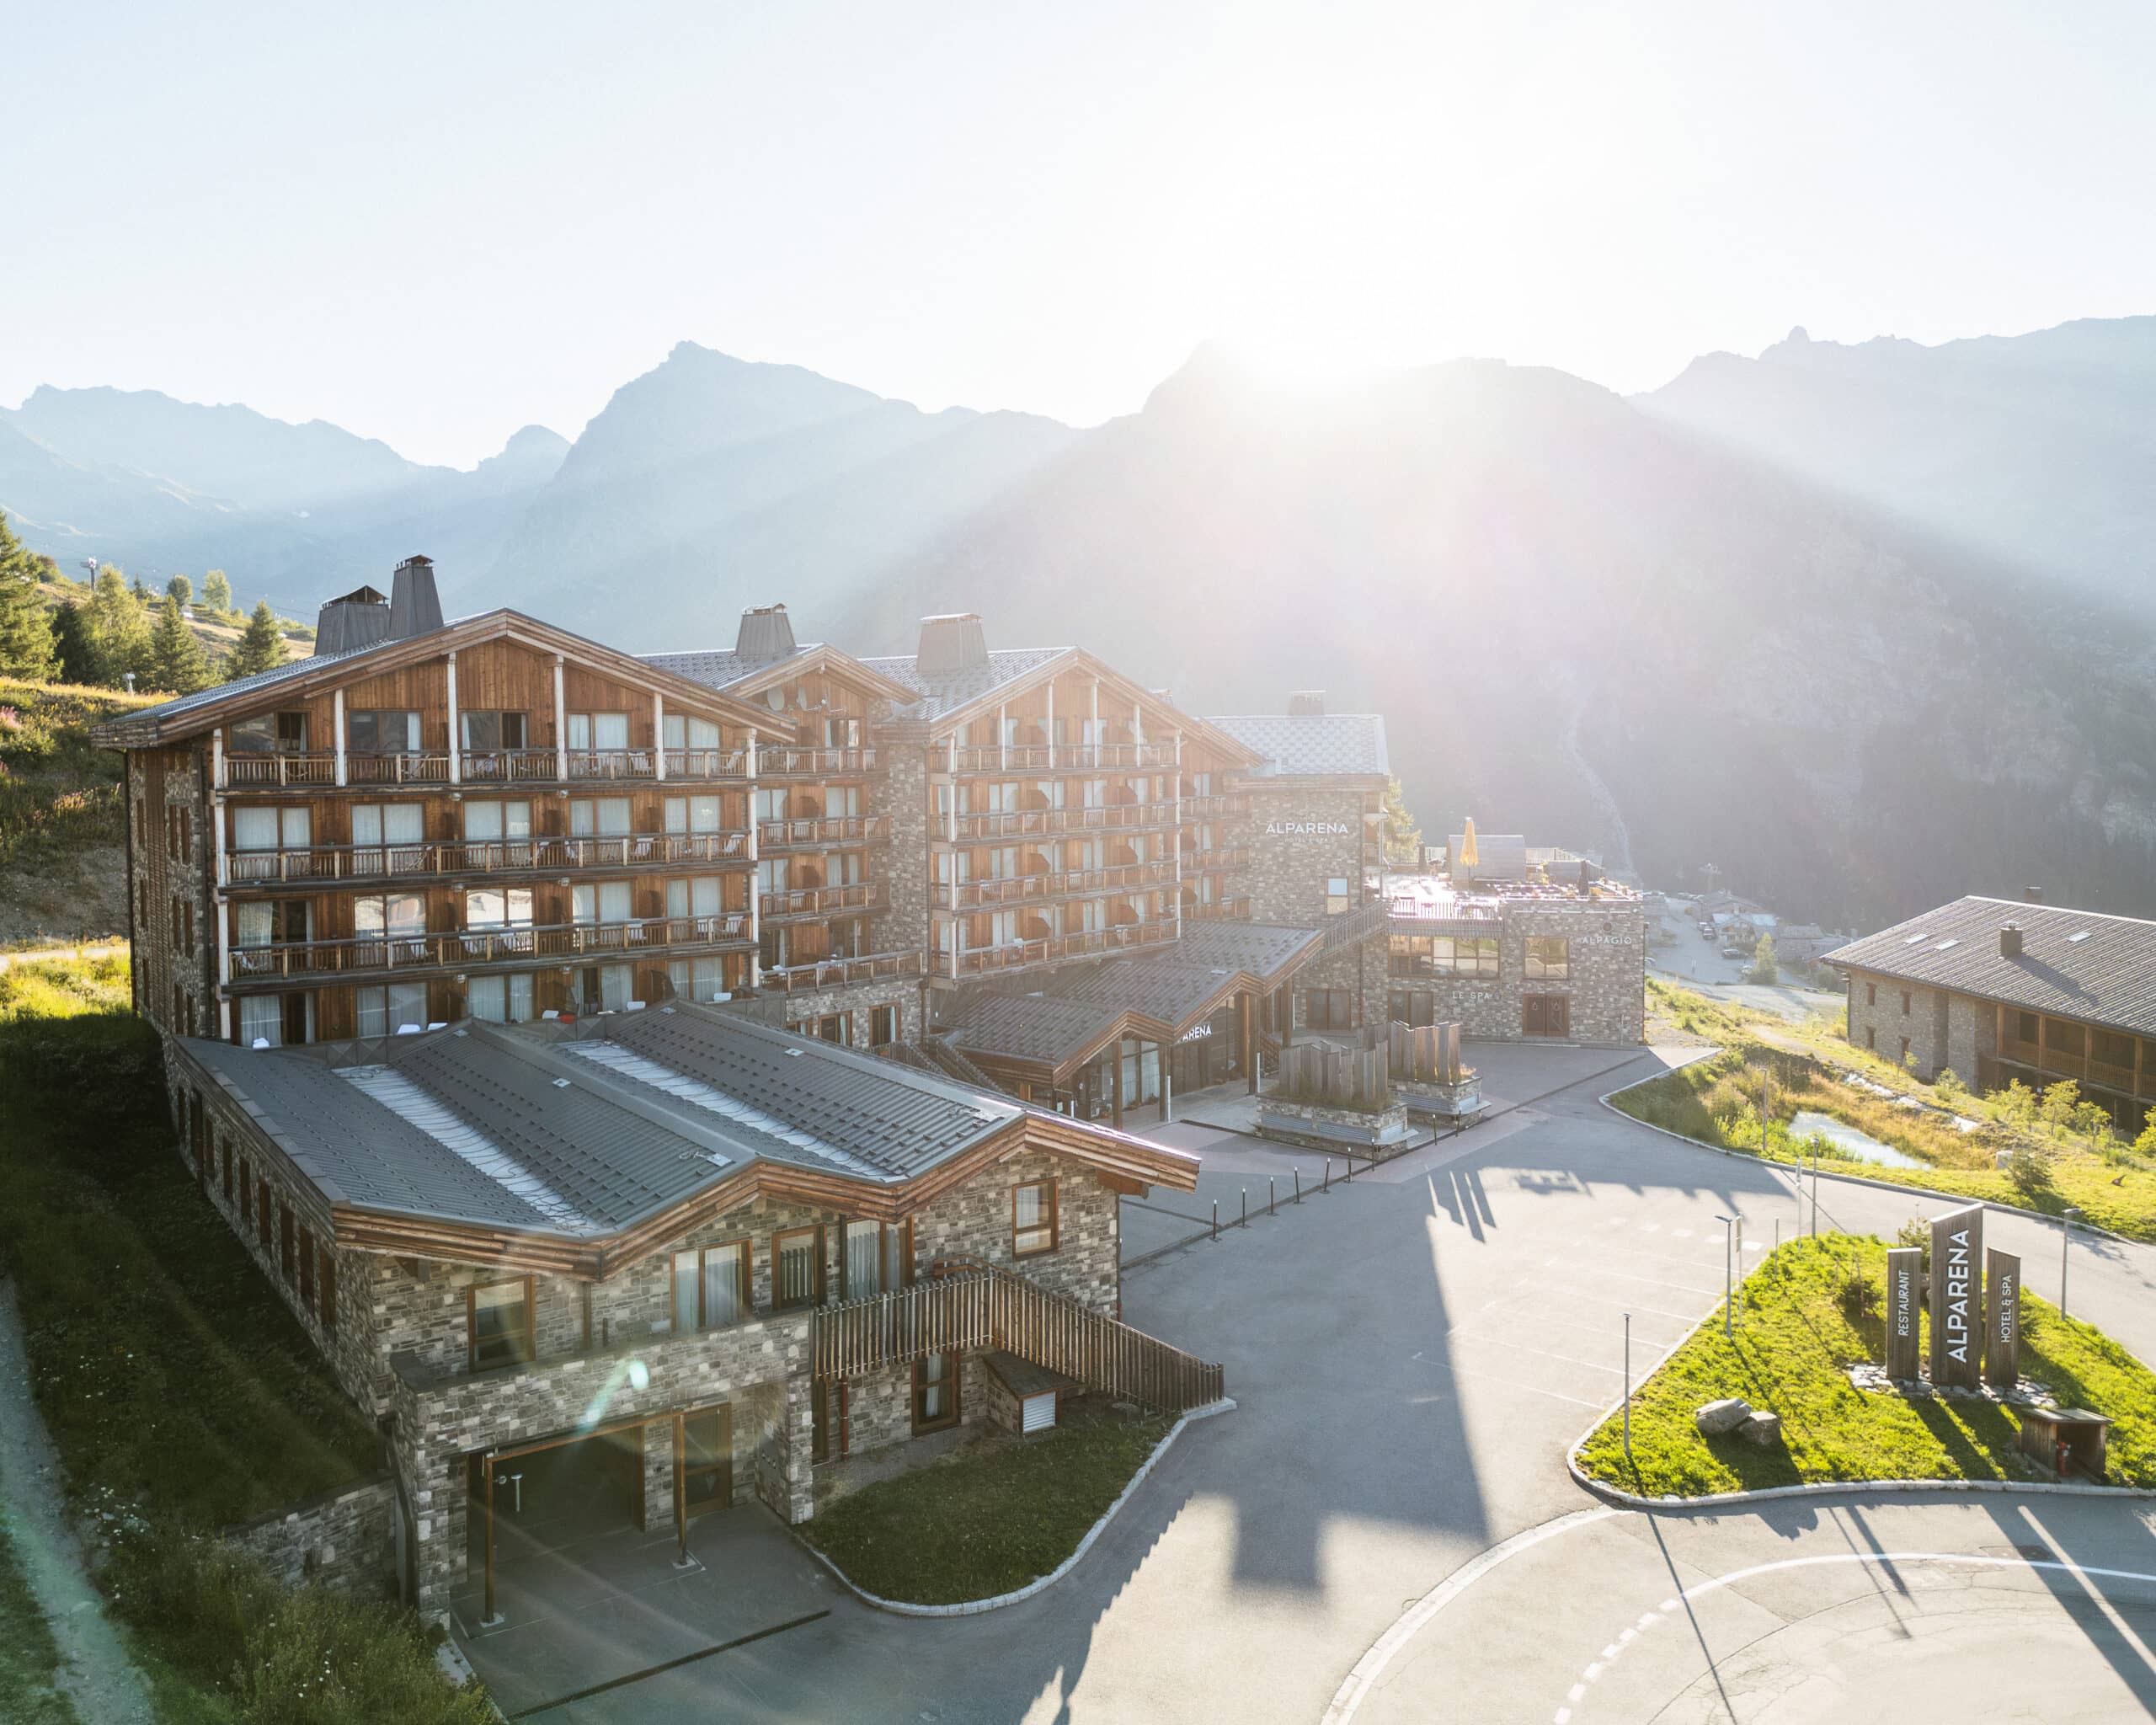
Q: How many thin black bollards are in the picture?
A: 9